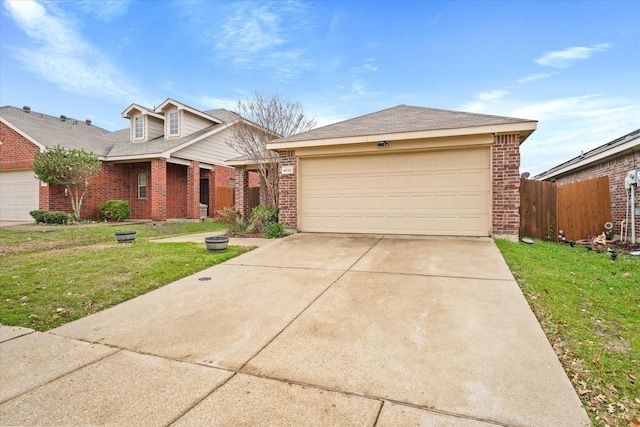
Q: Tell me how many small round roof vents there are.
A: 3